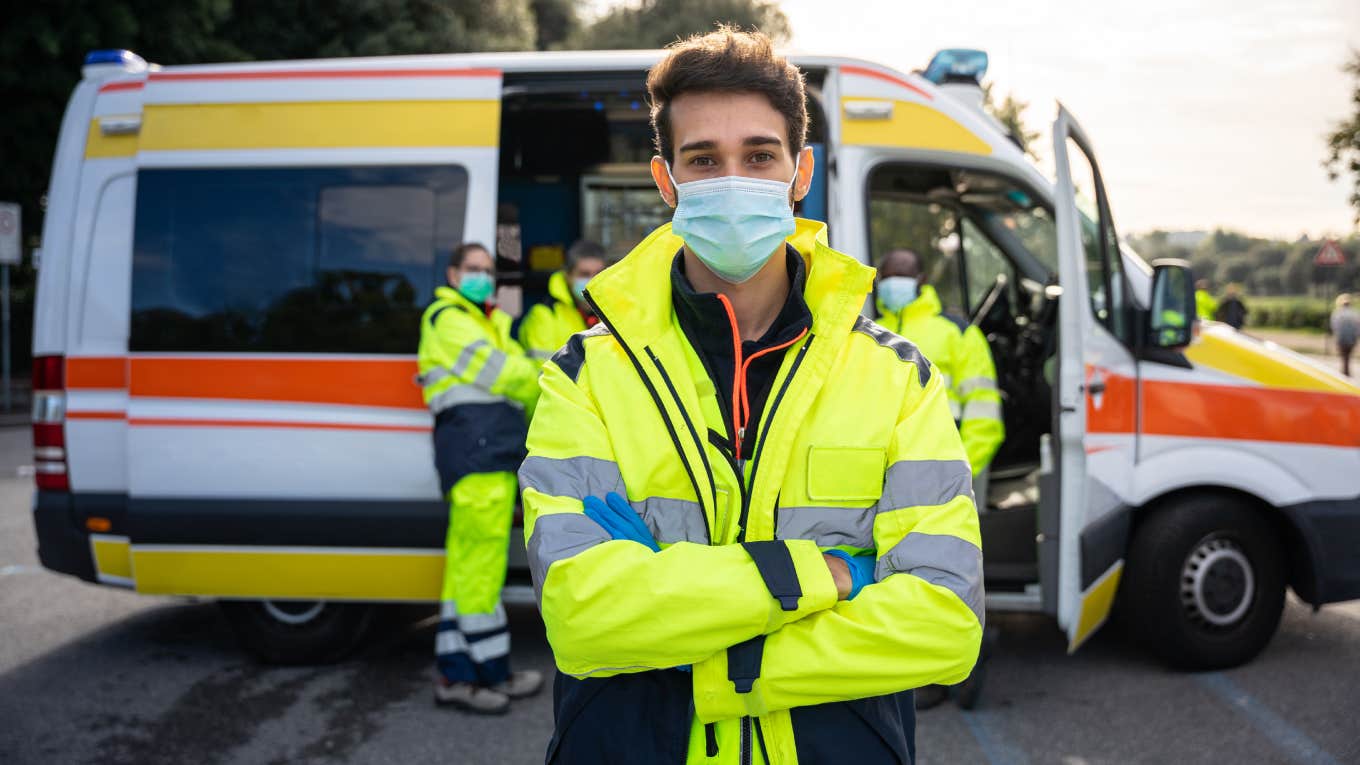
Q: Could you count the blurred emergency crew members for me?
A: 3